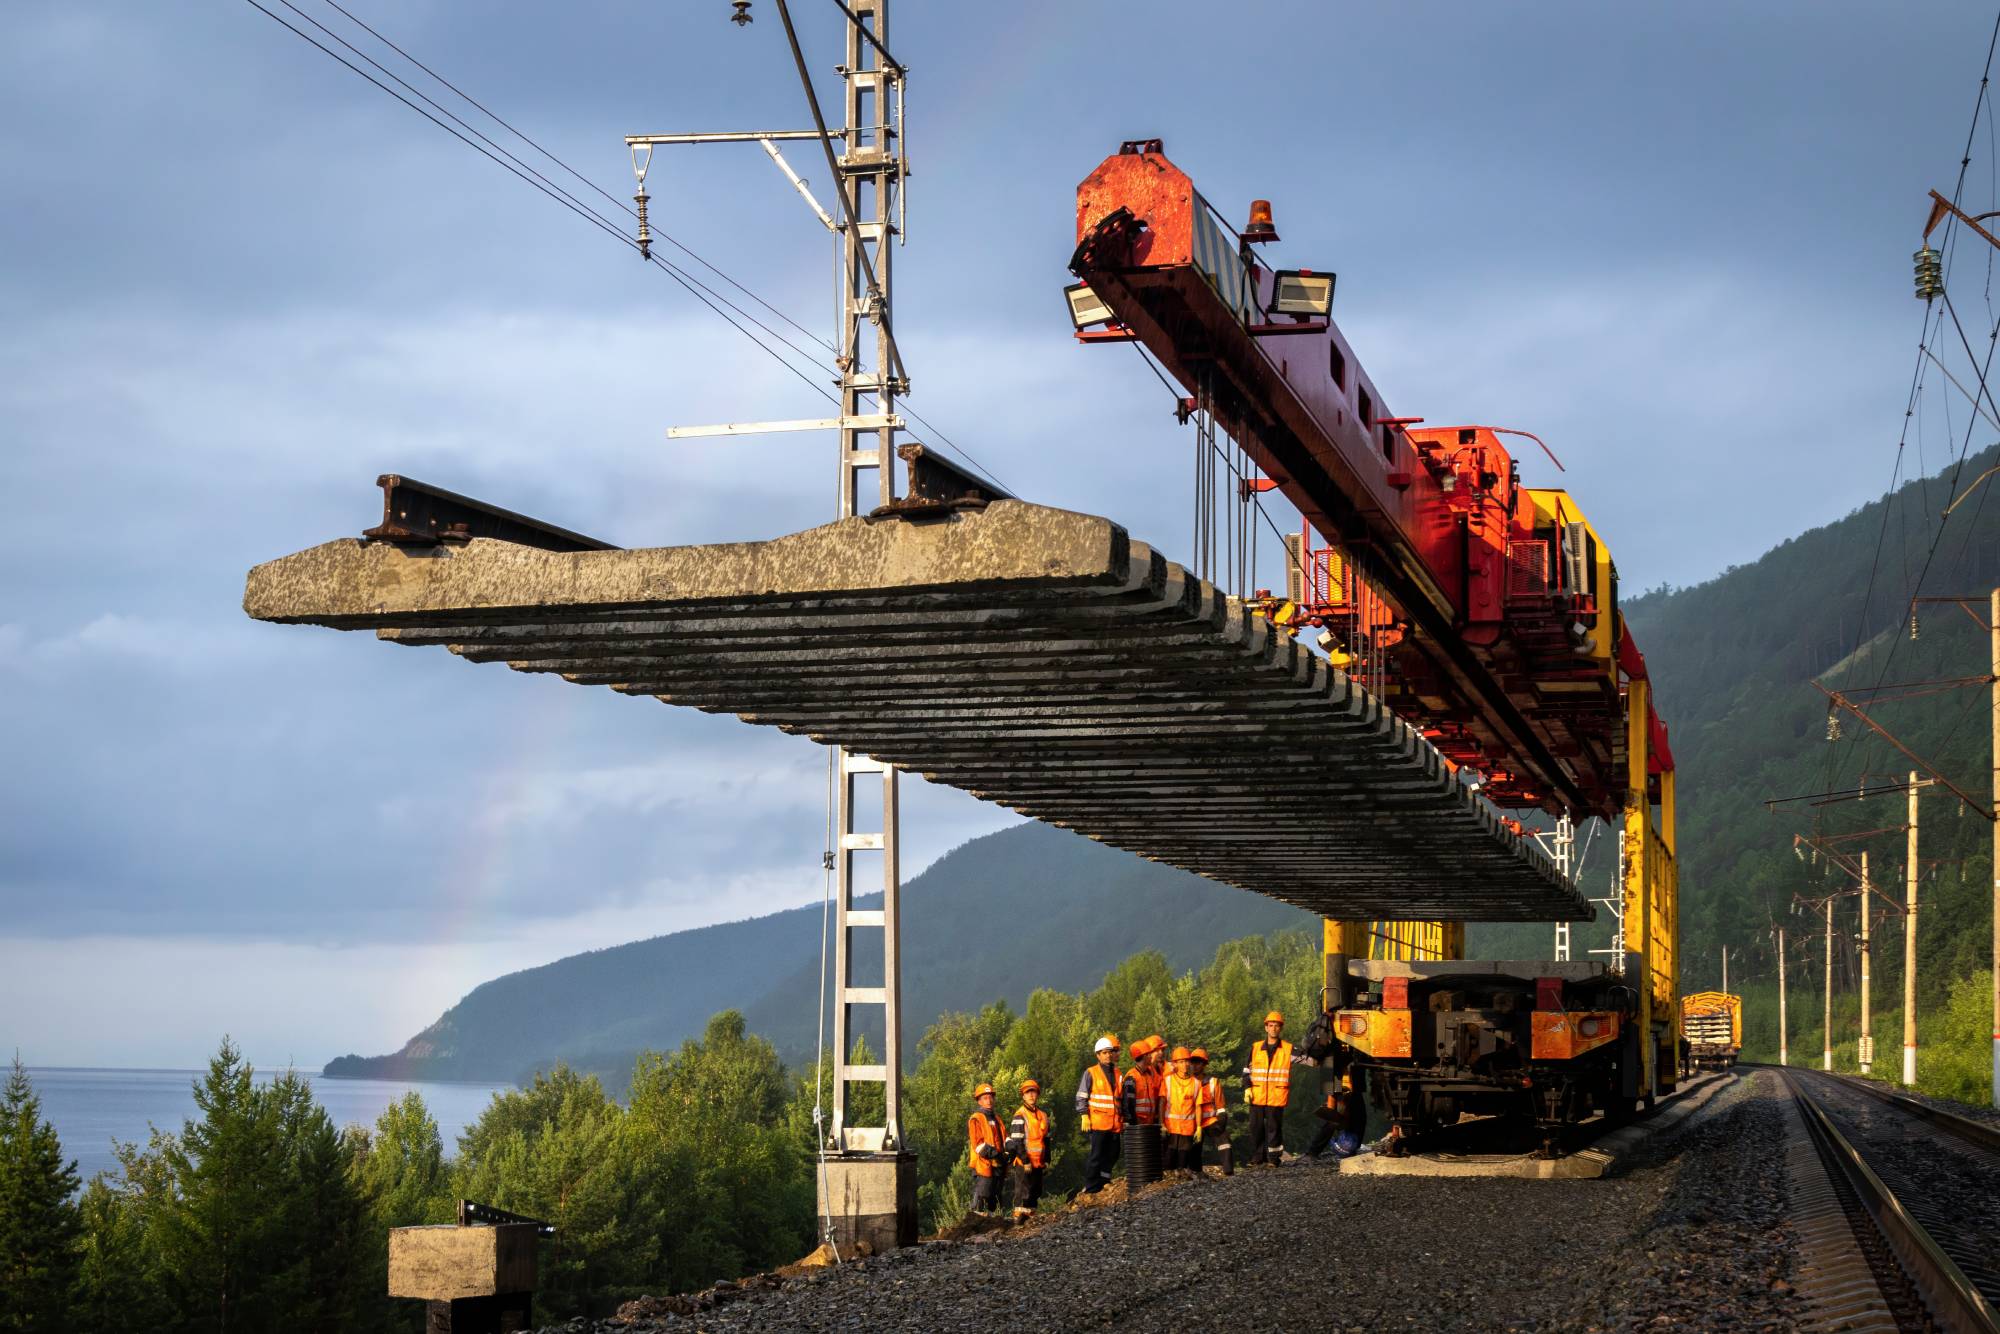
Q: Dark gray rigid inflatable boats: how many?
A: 0